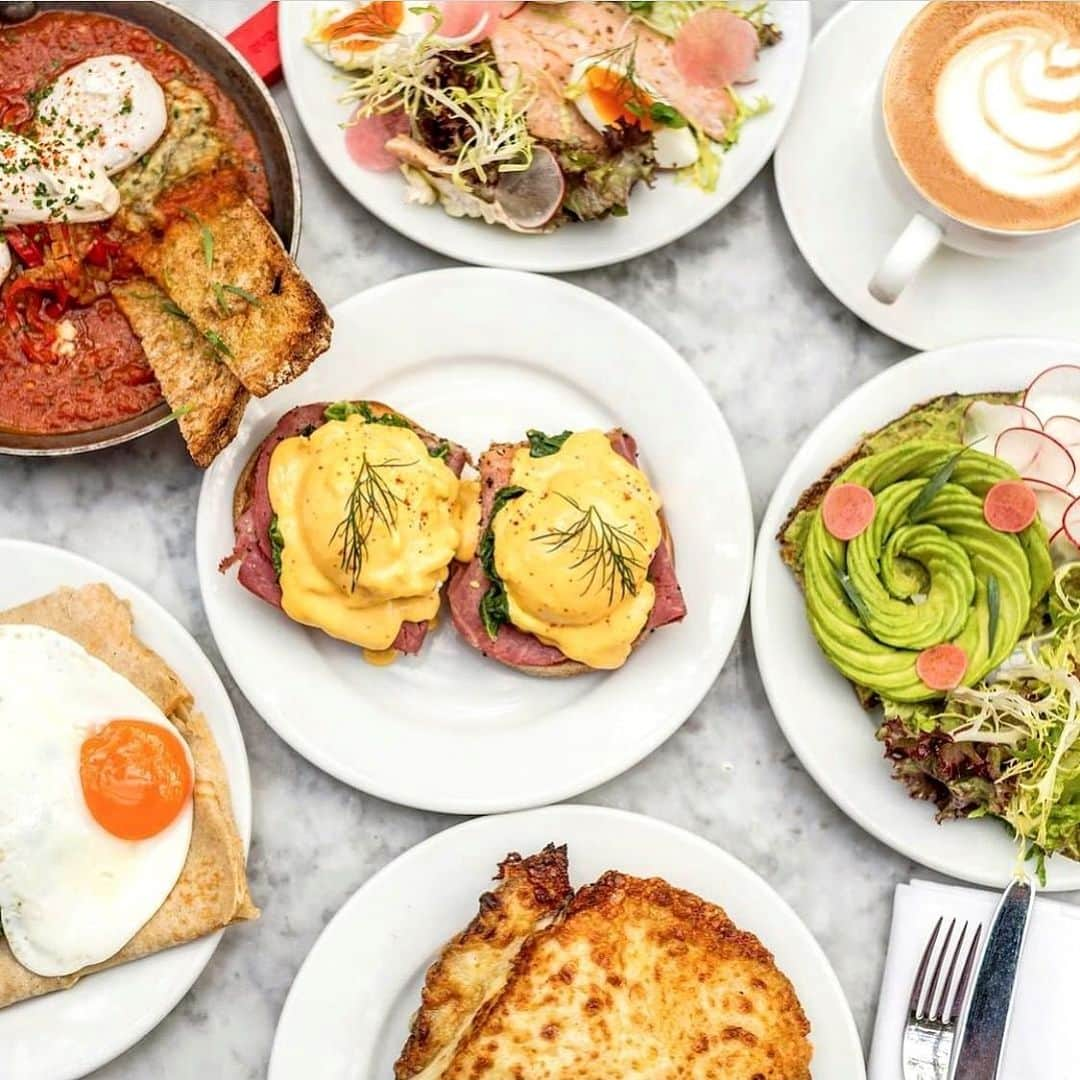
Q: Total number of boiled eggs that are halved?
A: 2